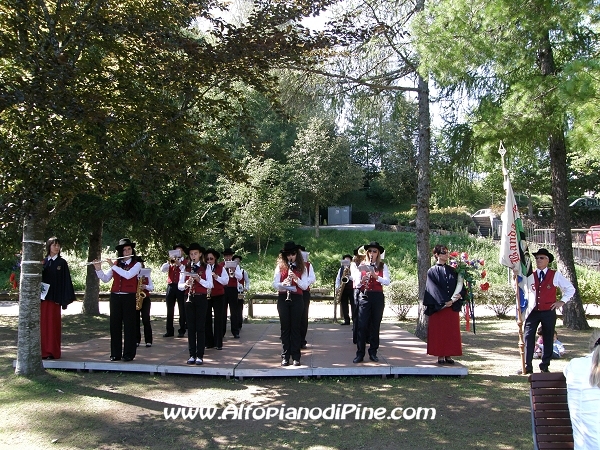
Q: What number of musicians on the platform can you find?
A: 12